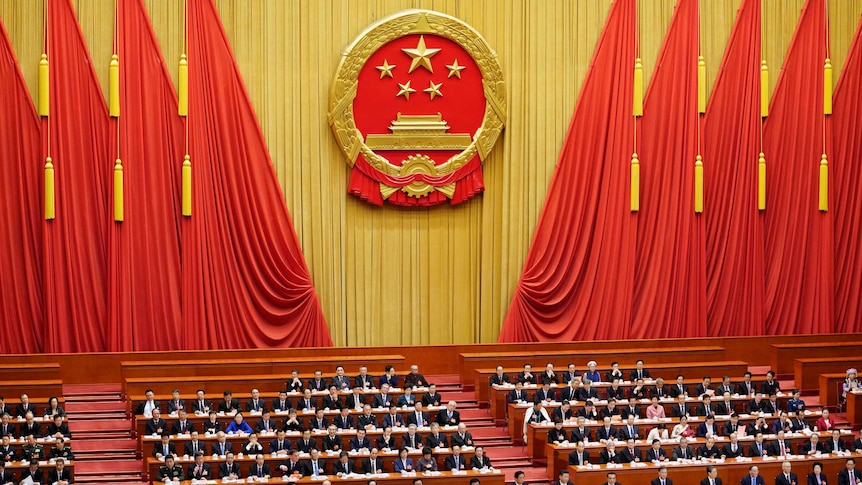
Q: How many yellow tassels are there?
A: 14